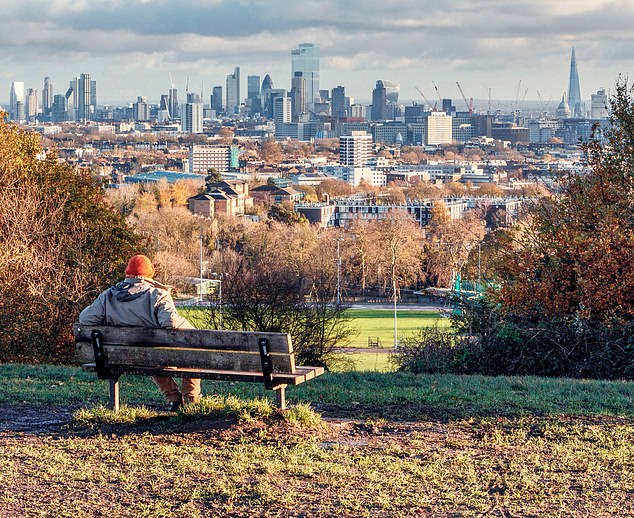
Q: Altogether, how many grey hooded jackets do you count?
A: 1